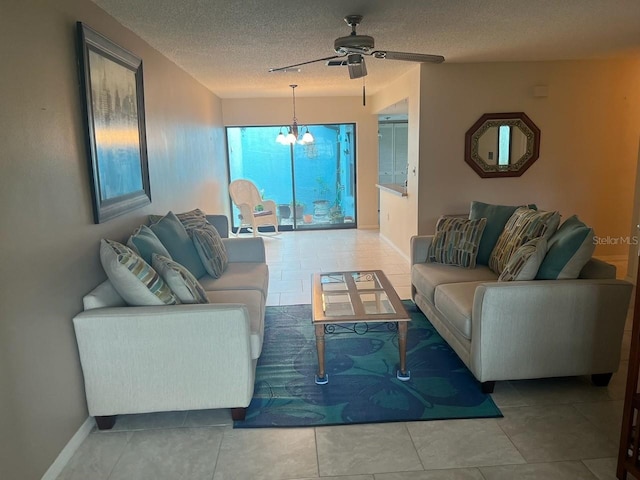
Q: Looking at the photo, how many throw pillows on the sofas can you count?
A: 11